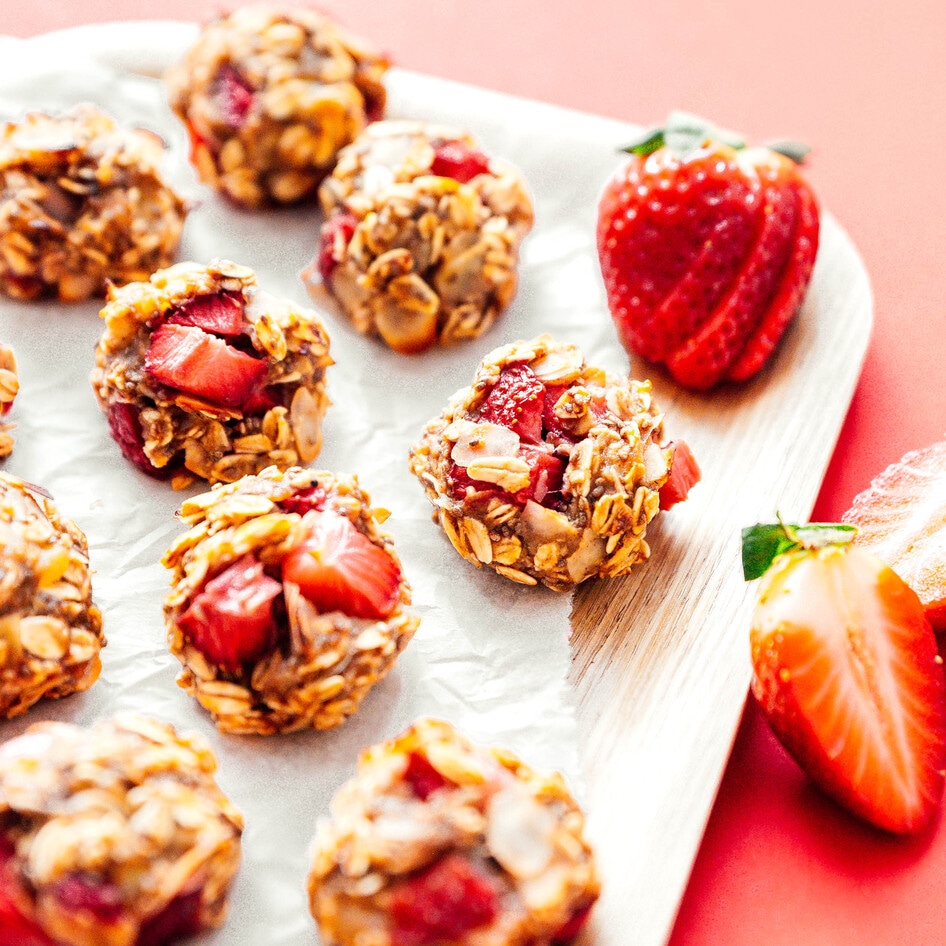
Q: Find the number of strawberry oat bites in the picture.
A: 10